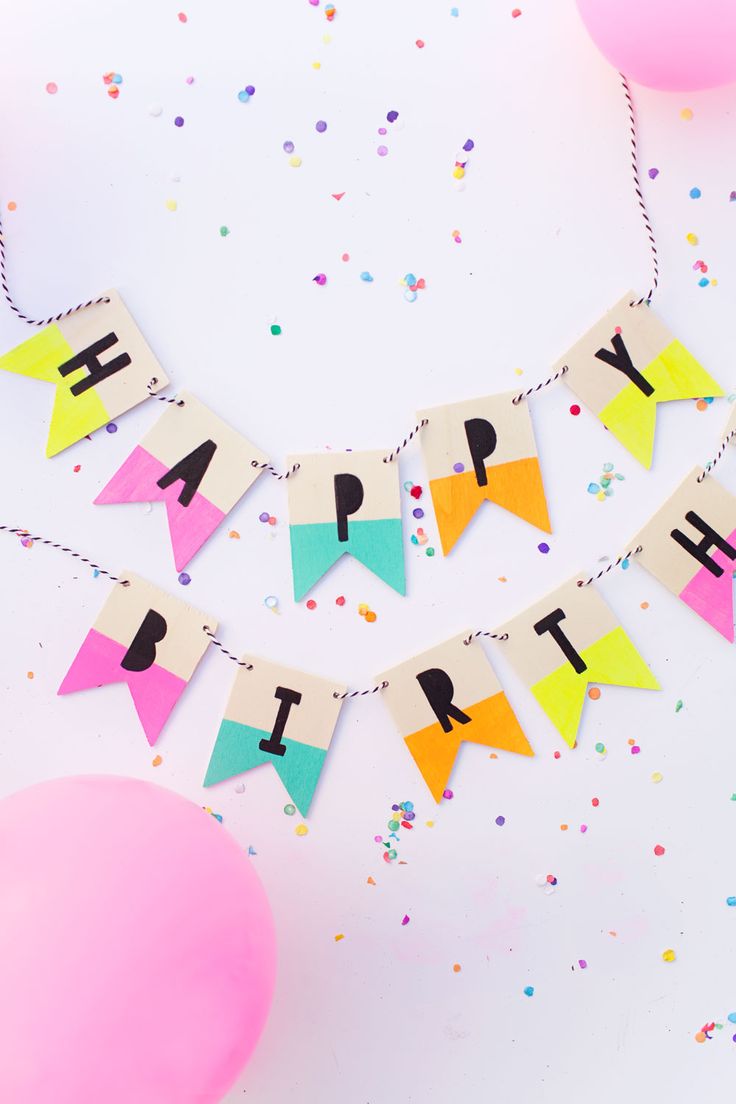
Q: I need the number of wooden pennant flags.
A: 10